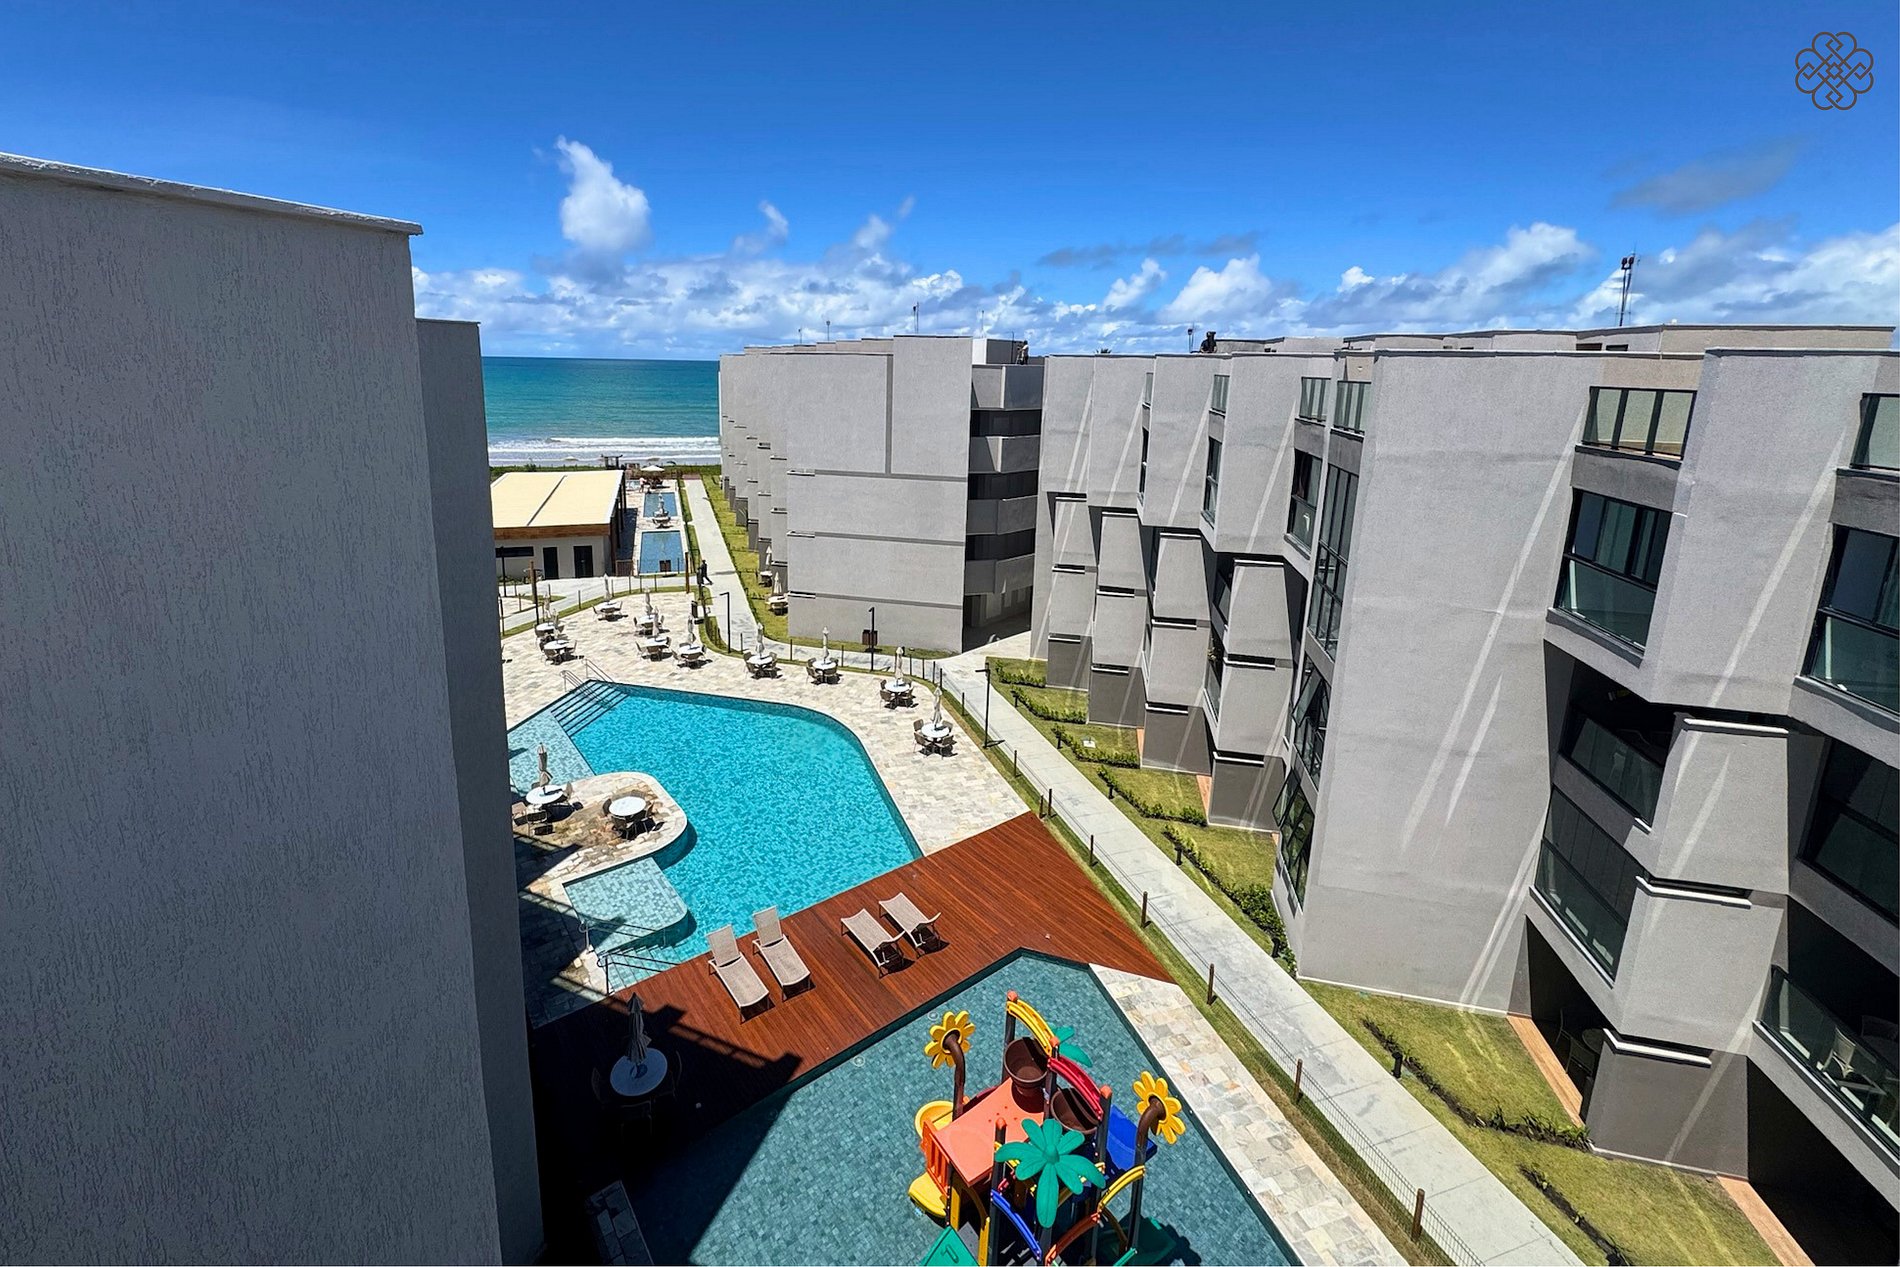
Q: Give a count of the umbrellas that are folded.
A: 14